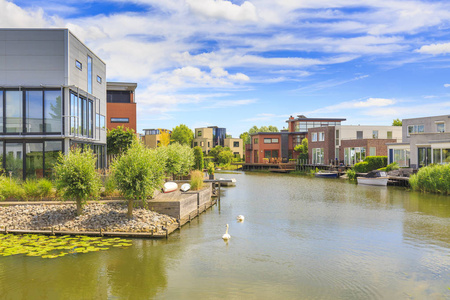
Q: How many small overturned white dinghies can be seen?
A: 2